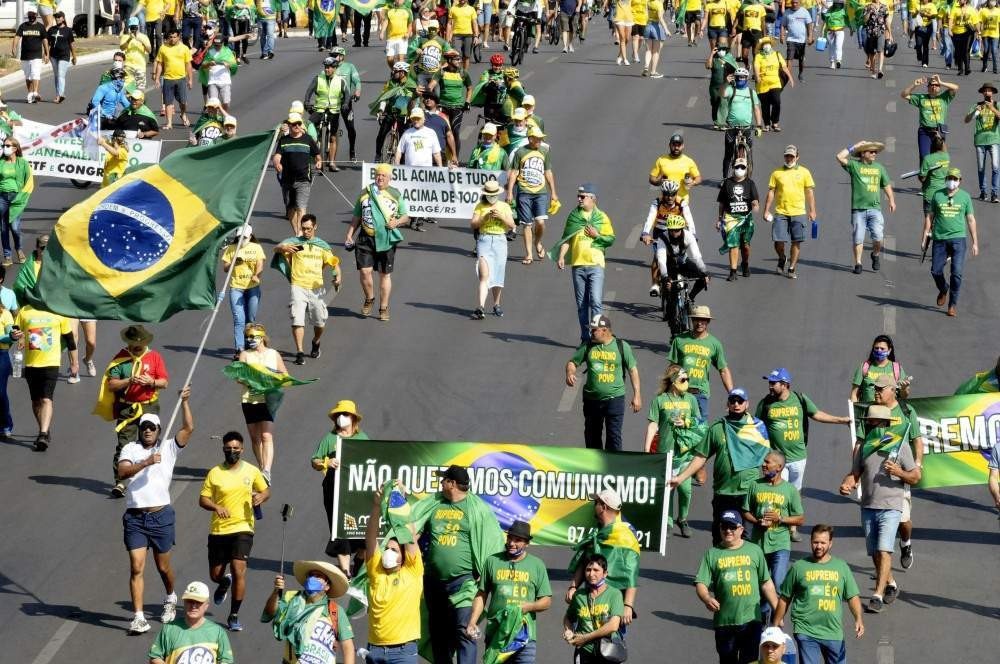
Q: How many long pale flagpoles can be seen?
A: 1